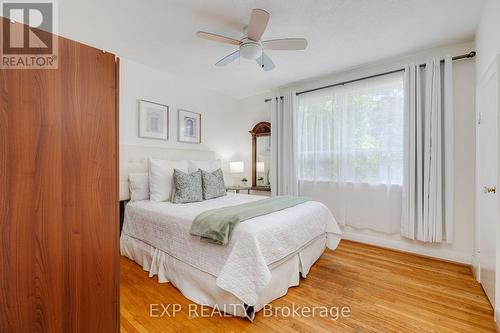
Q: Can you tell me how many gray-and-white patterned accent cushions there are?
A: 2